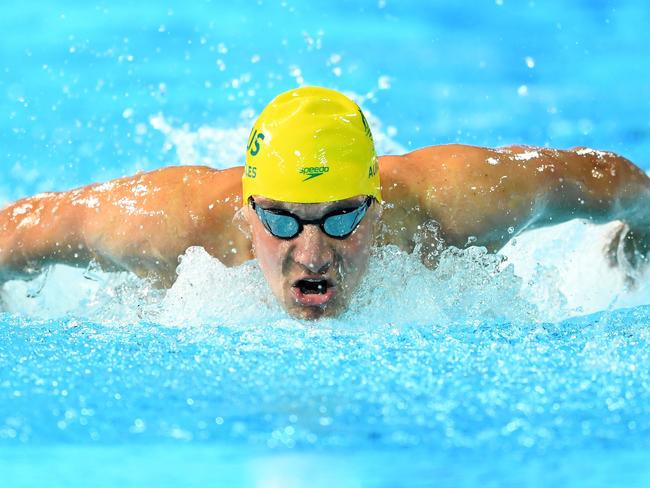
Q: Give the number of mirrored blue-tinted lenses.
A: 2